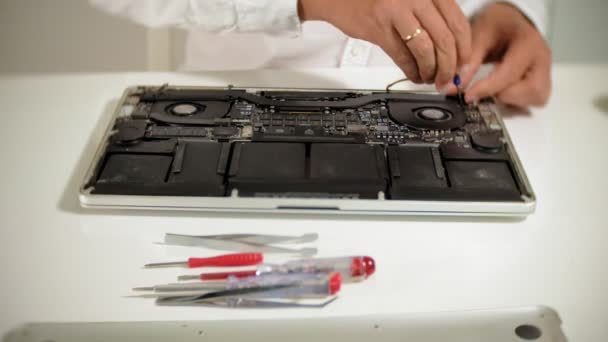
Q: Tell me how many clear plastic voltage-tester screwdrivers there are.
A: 2